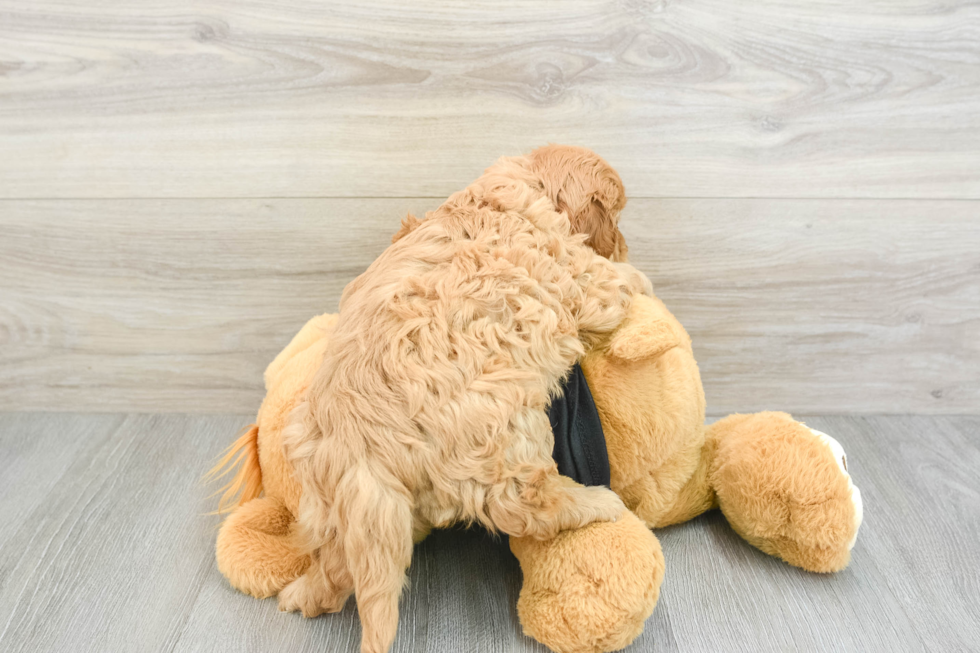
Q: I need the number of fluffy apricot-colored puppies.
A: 1